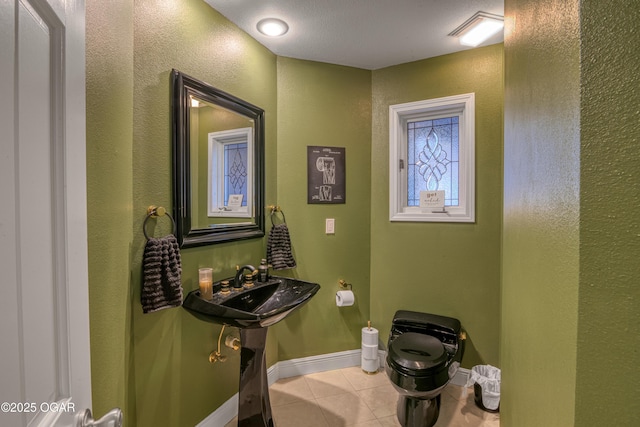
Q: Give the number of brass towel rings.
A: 2